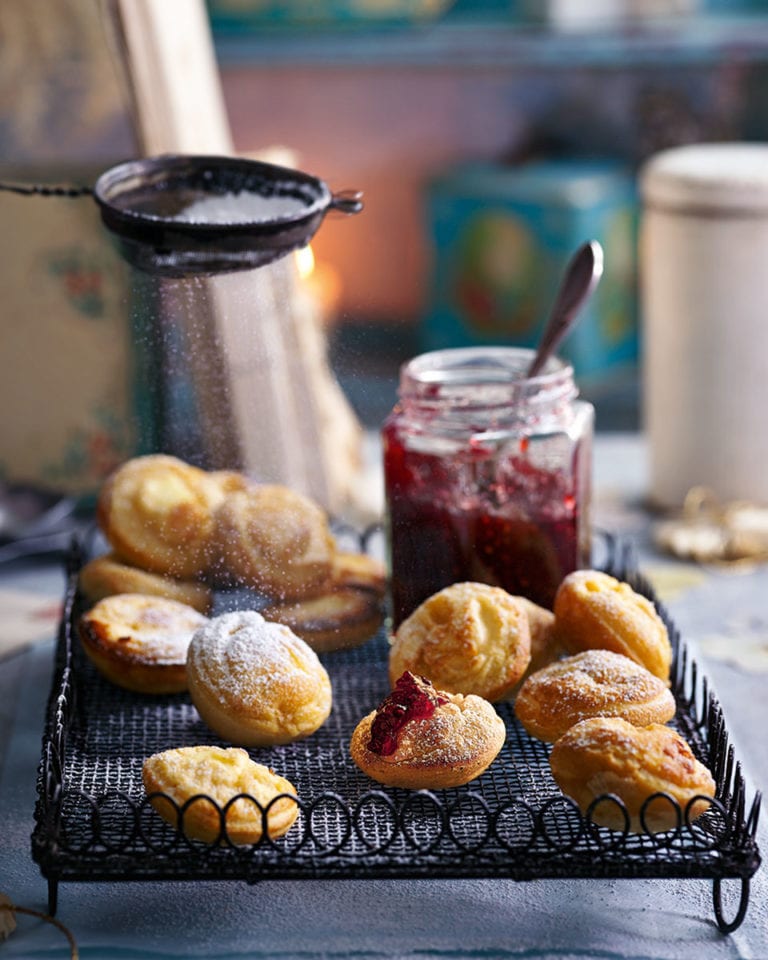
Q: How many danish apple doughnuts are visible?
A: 15